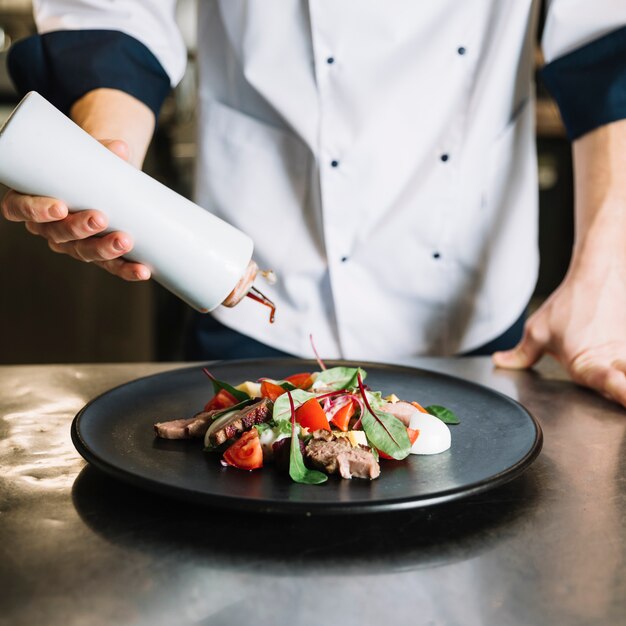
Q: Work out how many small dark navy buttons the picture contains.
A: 6